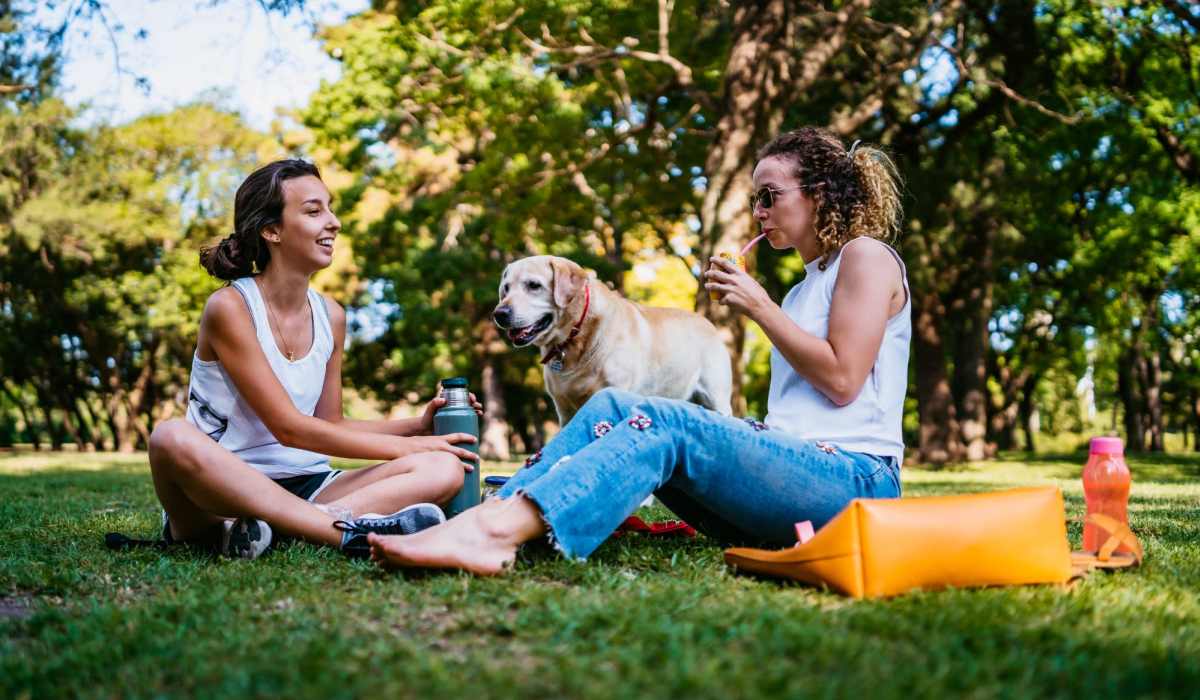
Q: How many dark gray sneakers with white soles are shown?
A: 2